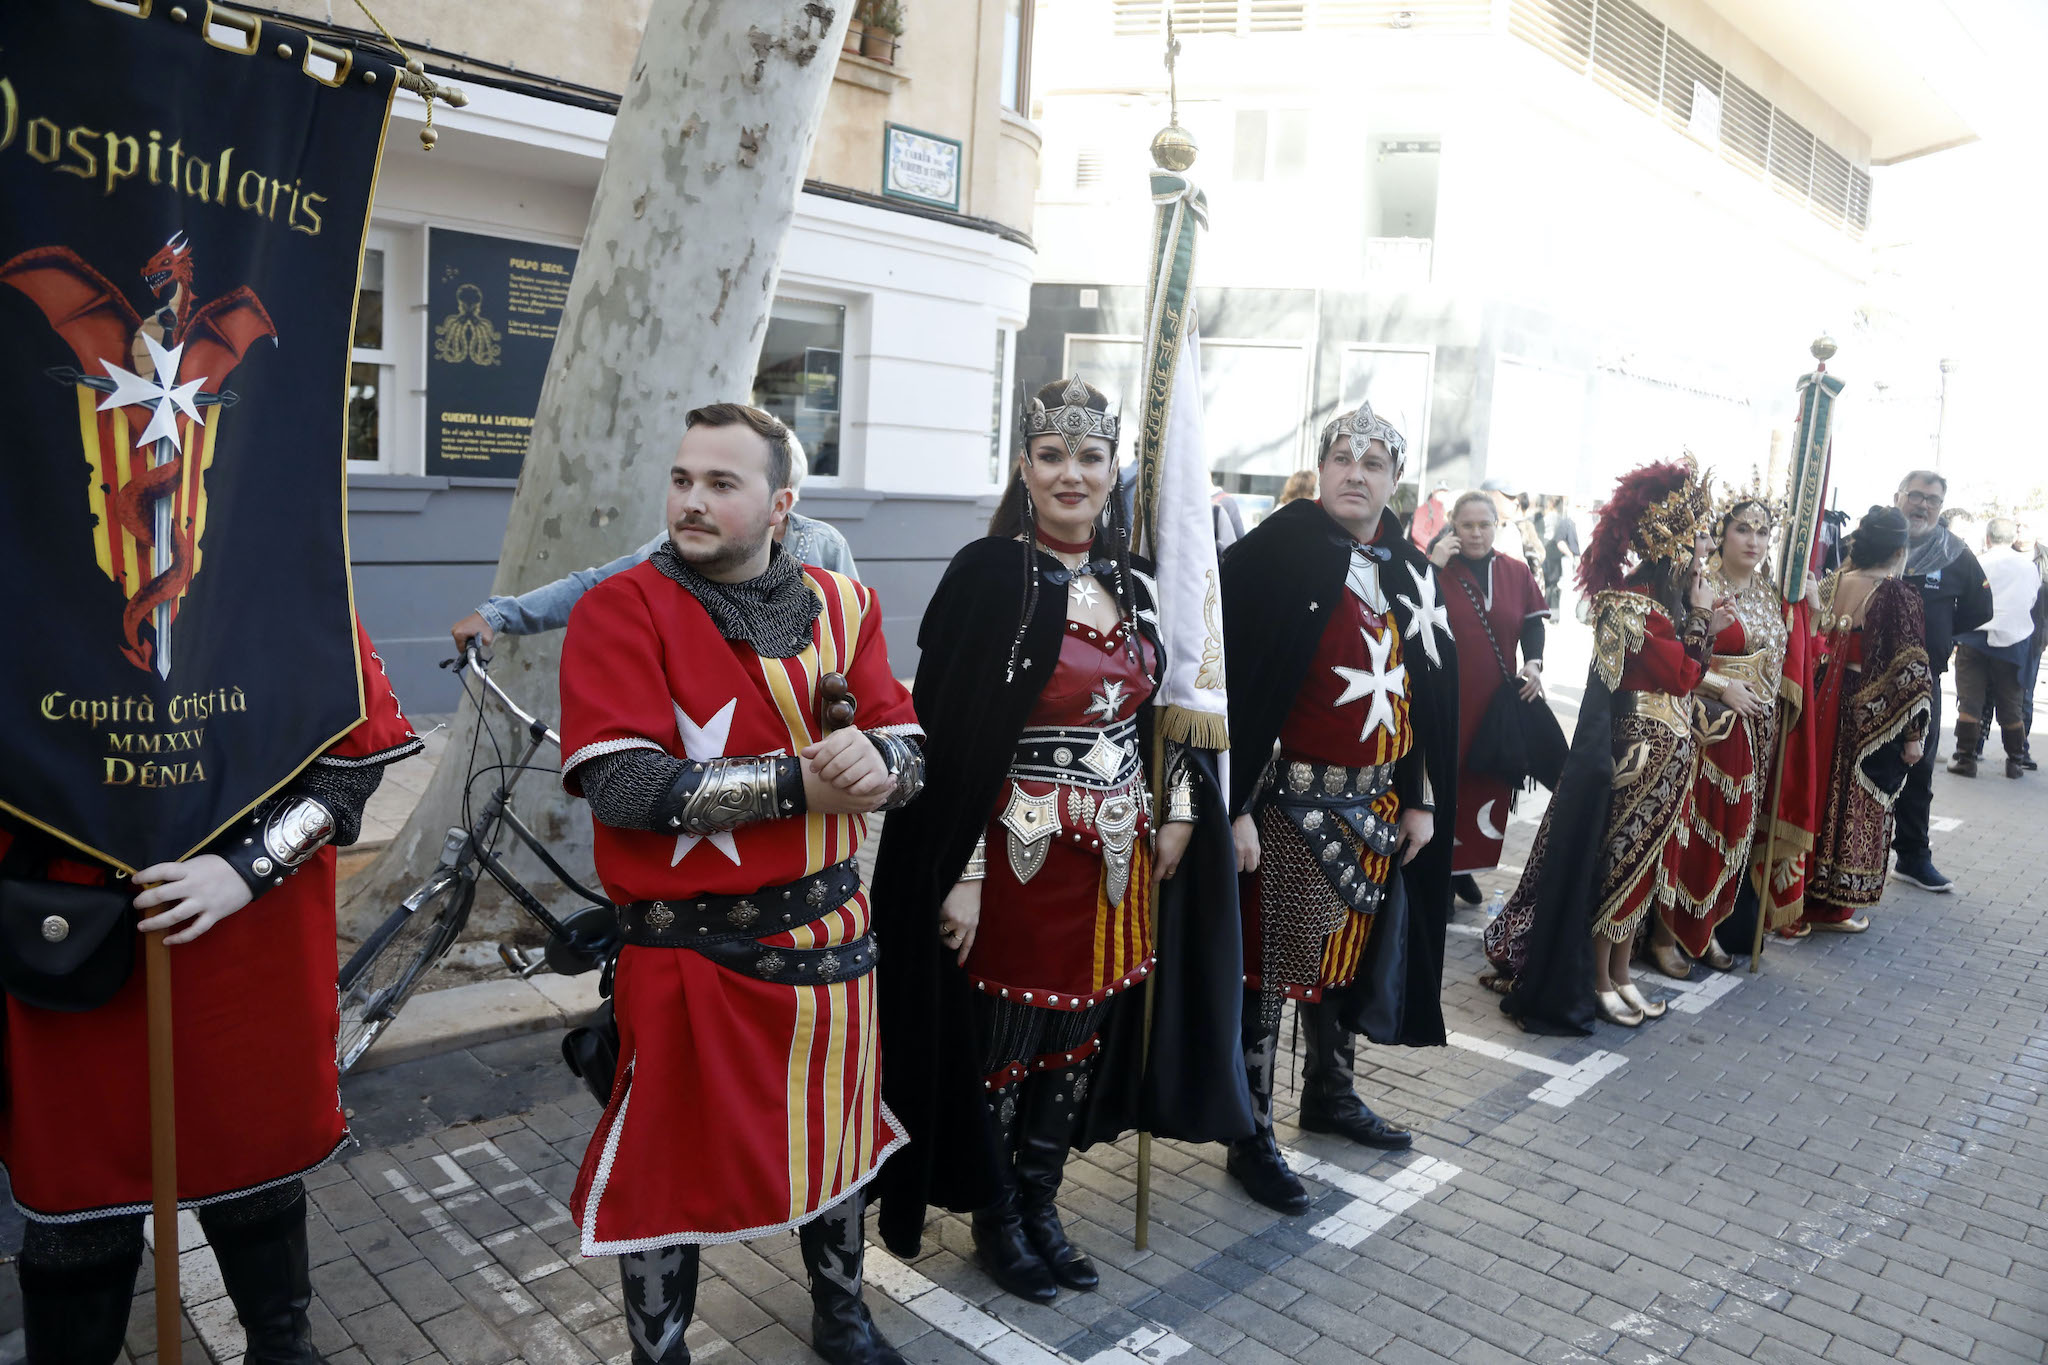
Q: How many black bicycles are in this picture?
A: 1